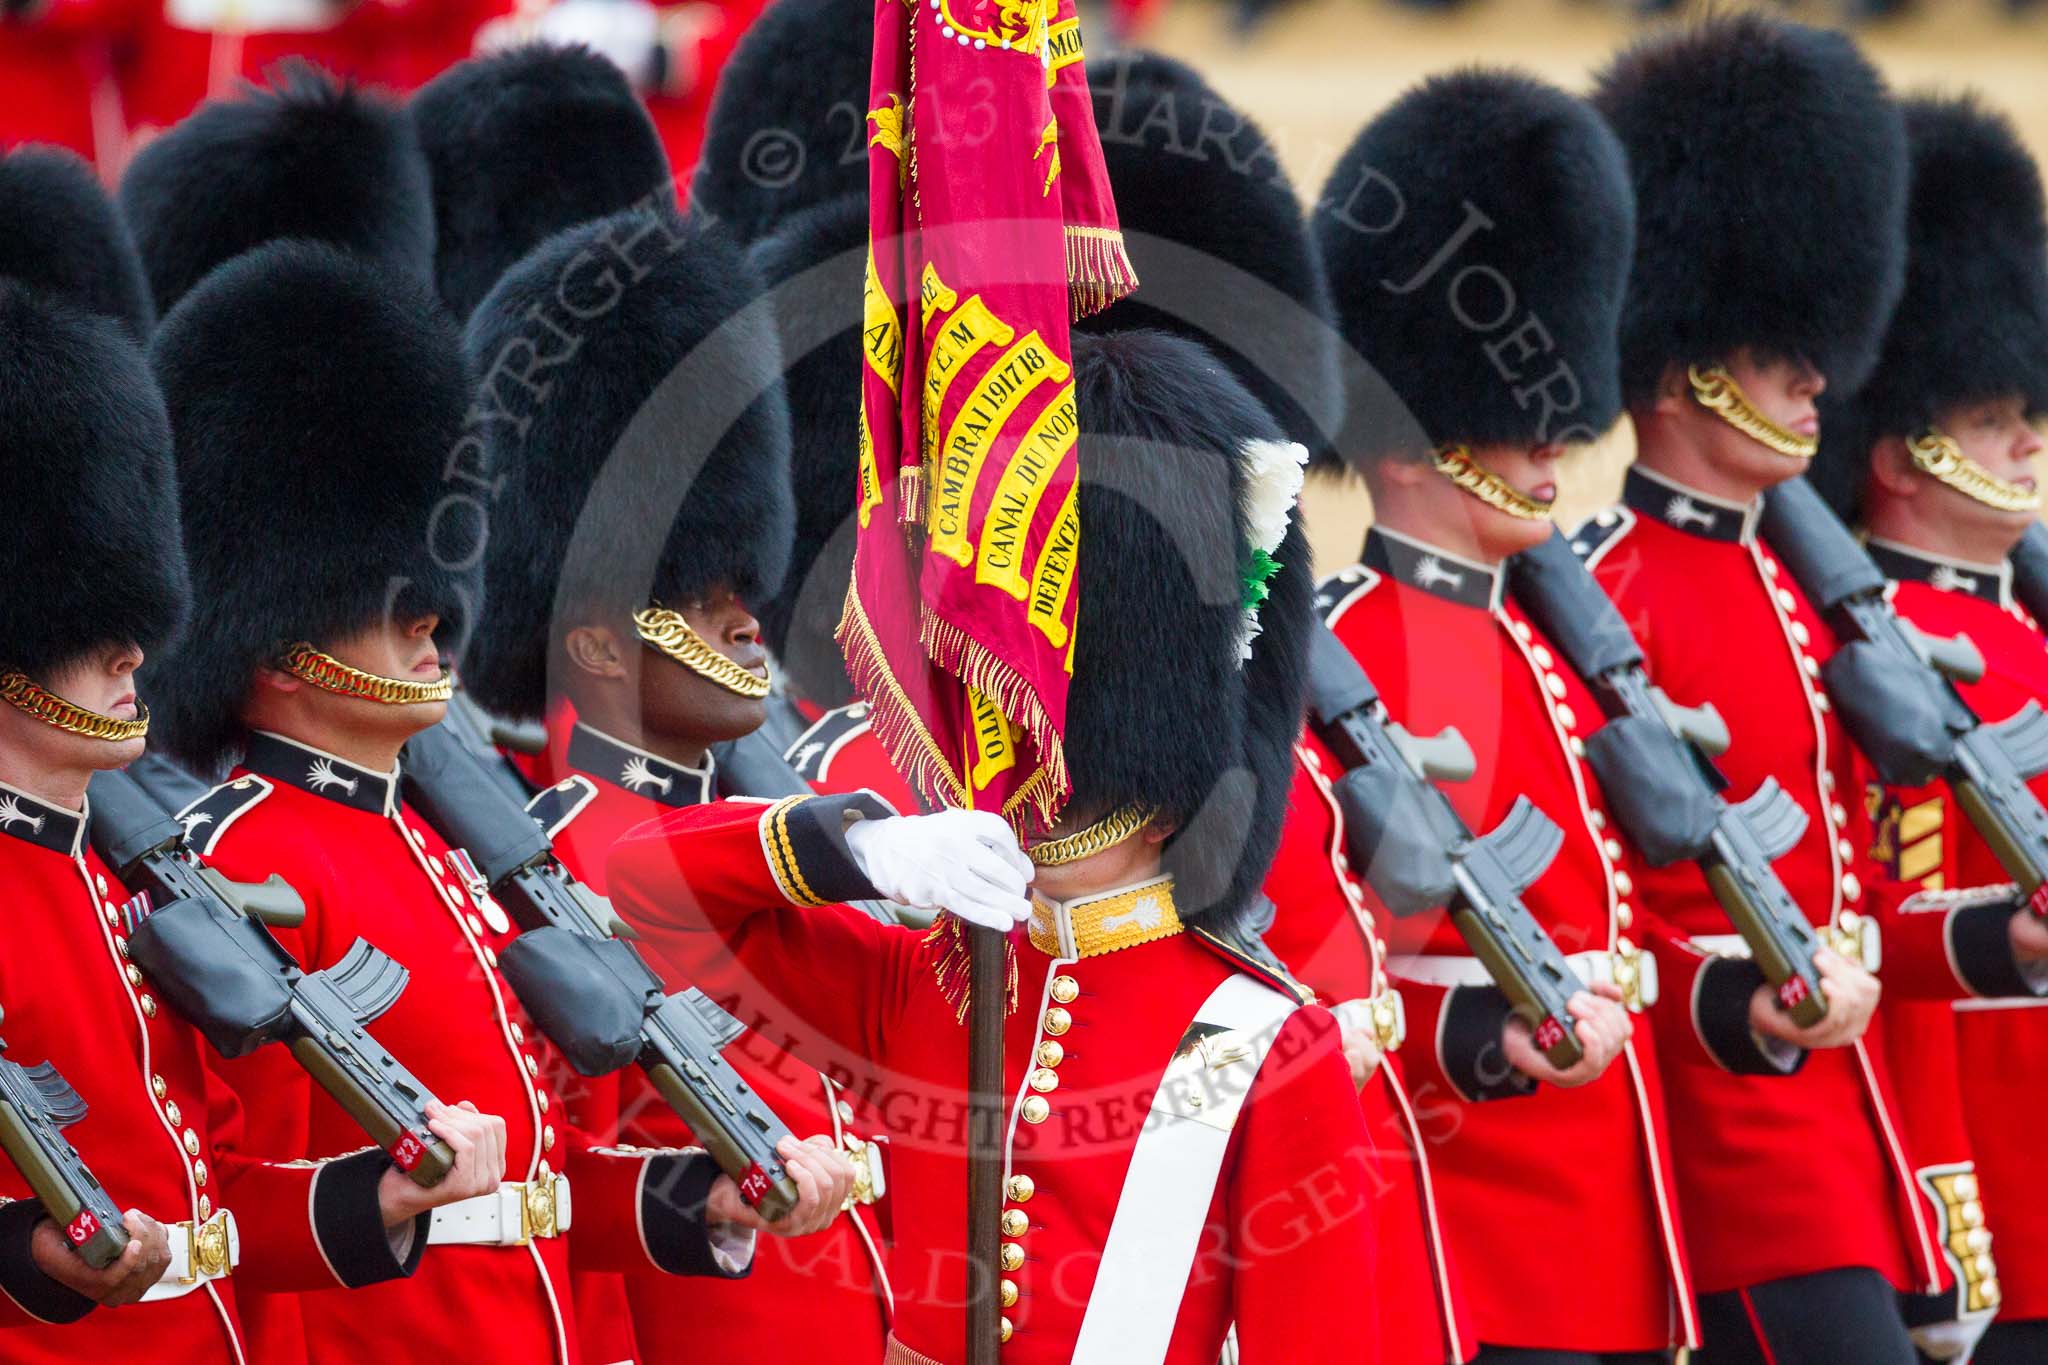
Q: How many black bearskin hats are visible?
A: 13